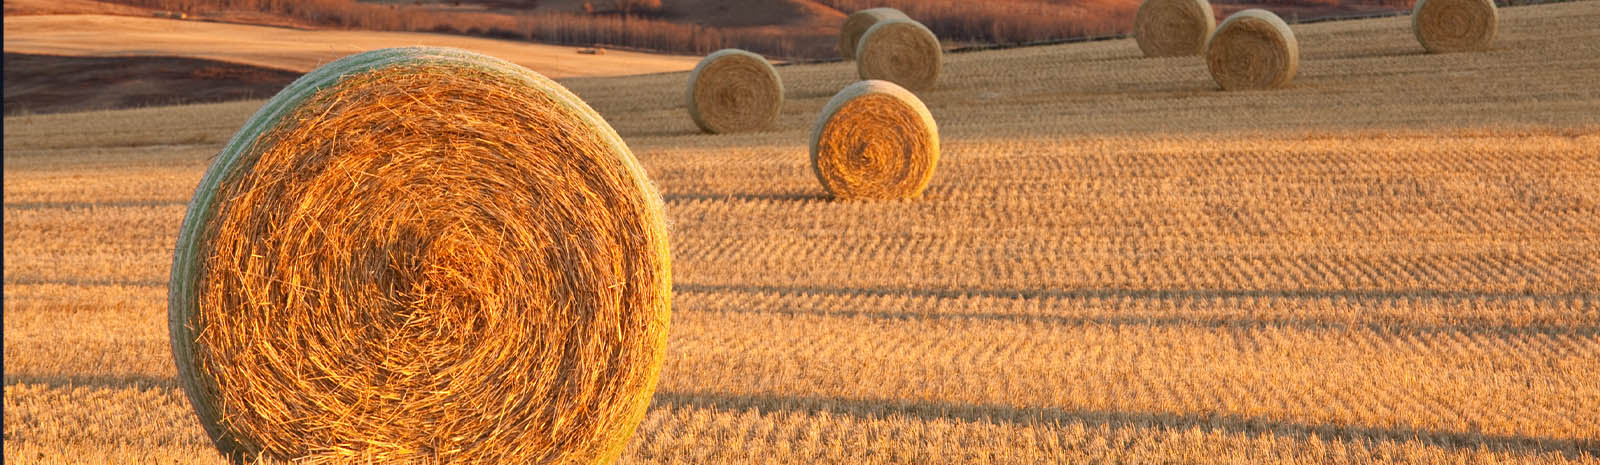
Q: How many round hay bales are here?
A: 8